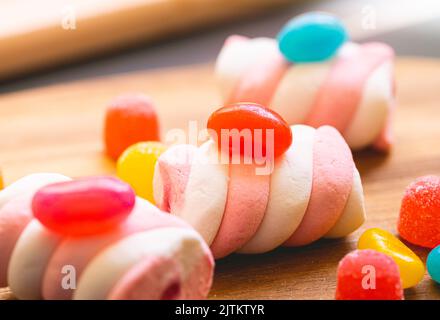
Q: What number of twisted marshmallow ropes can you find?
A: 3